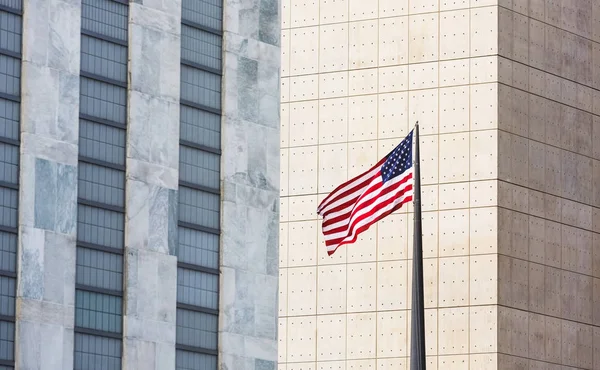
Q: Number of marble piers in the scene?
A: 3